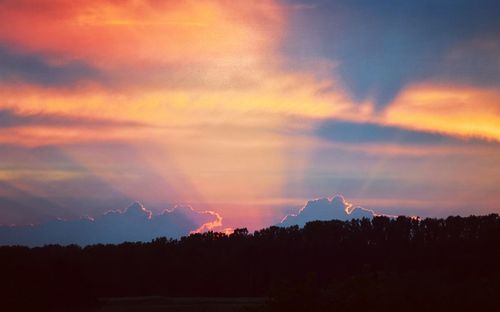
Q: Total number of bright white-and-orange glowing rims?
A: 2